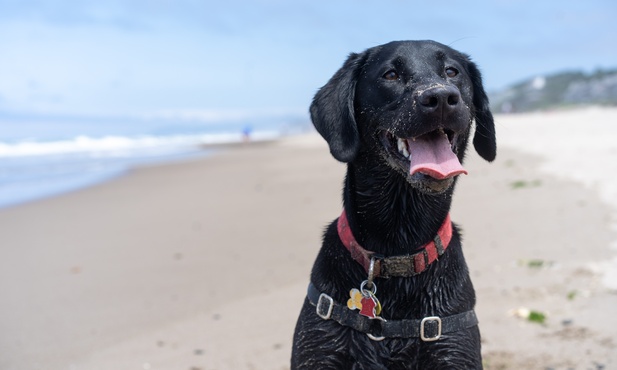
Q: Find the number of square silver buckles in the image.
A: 2